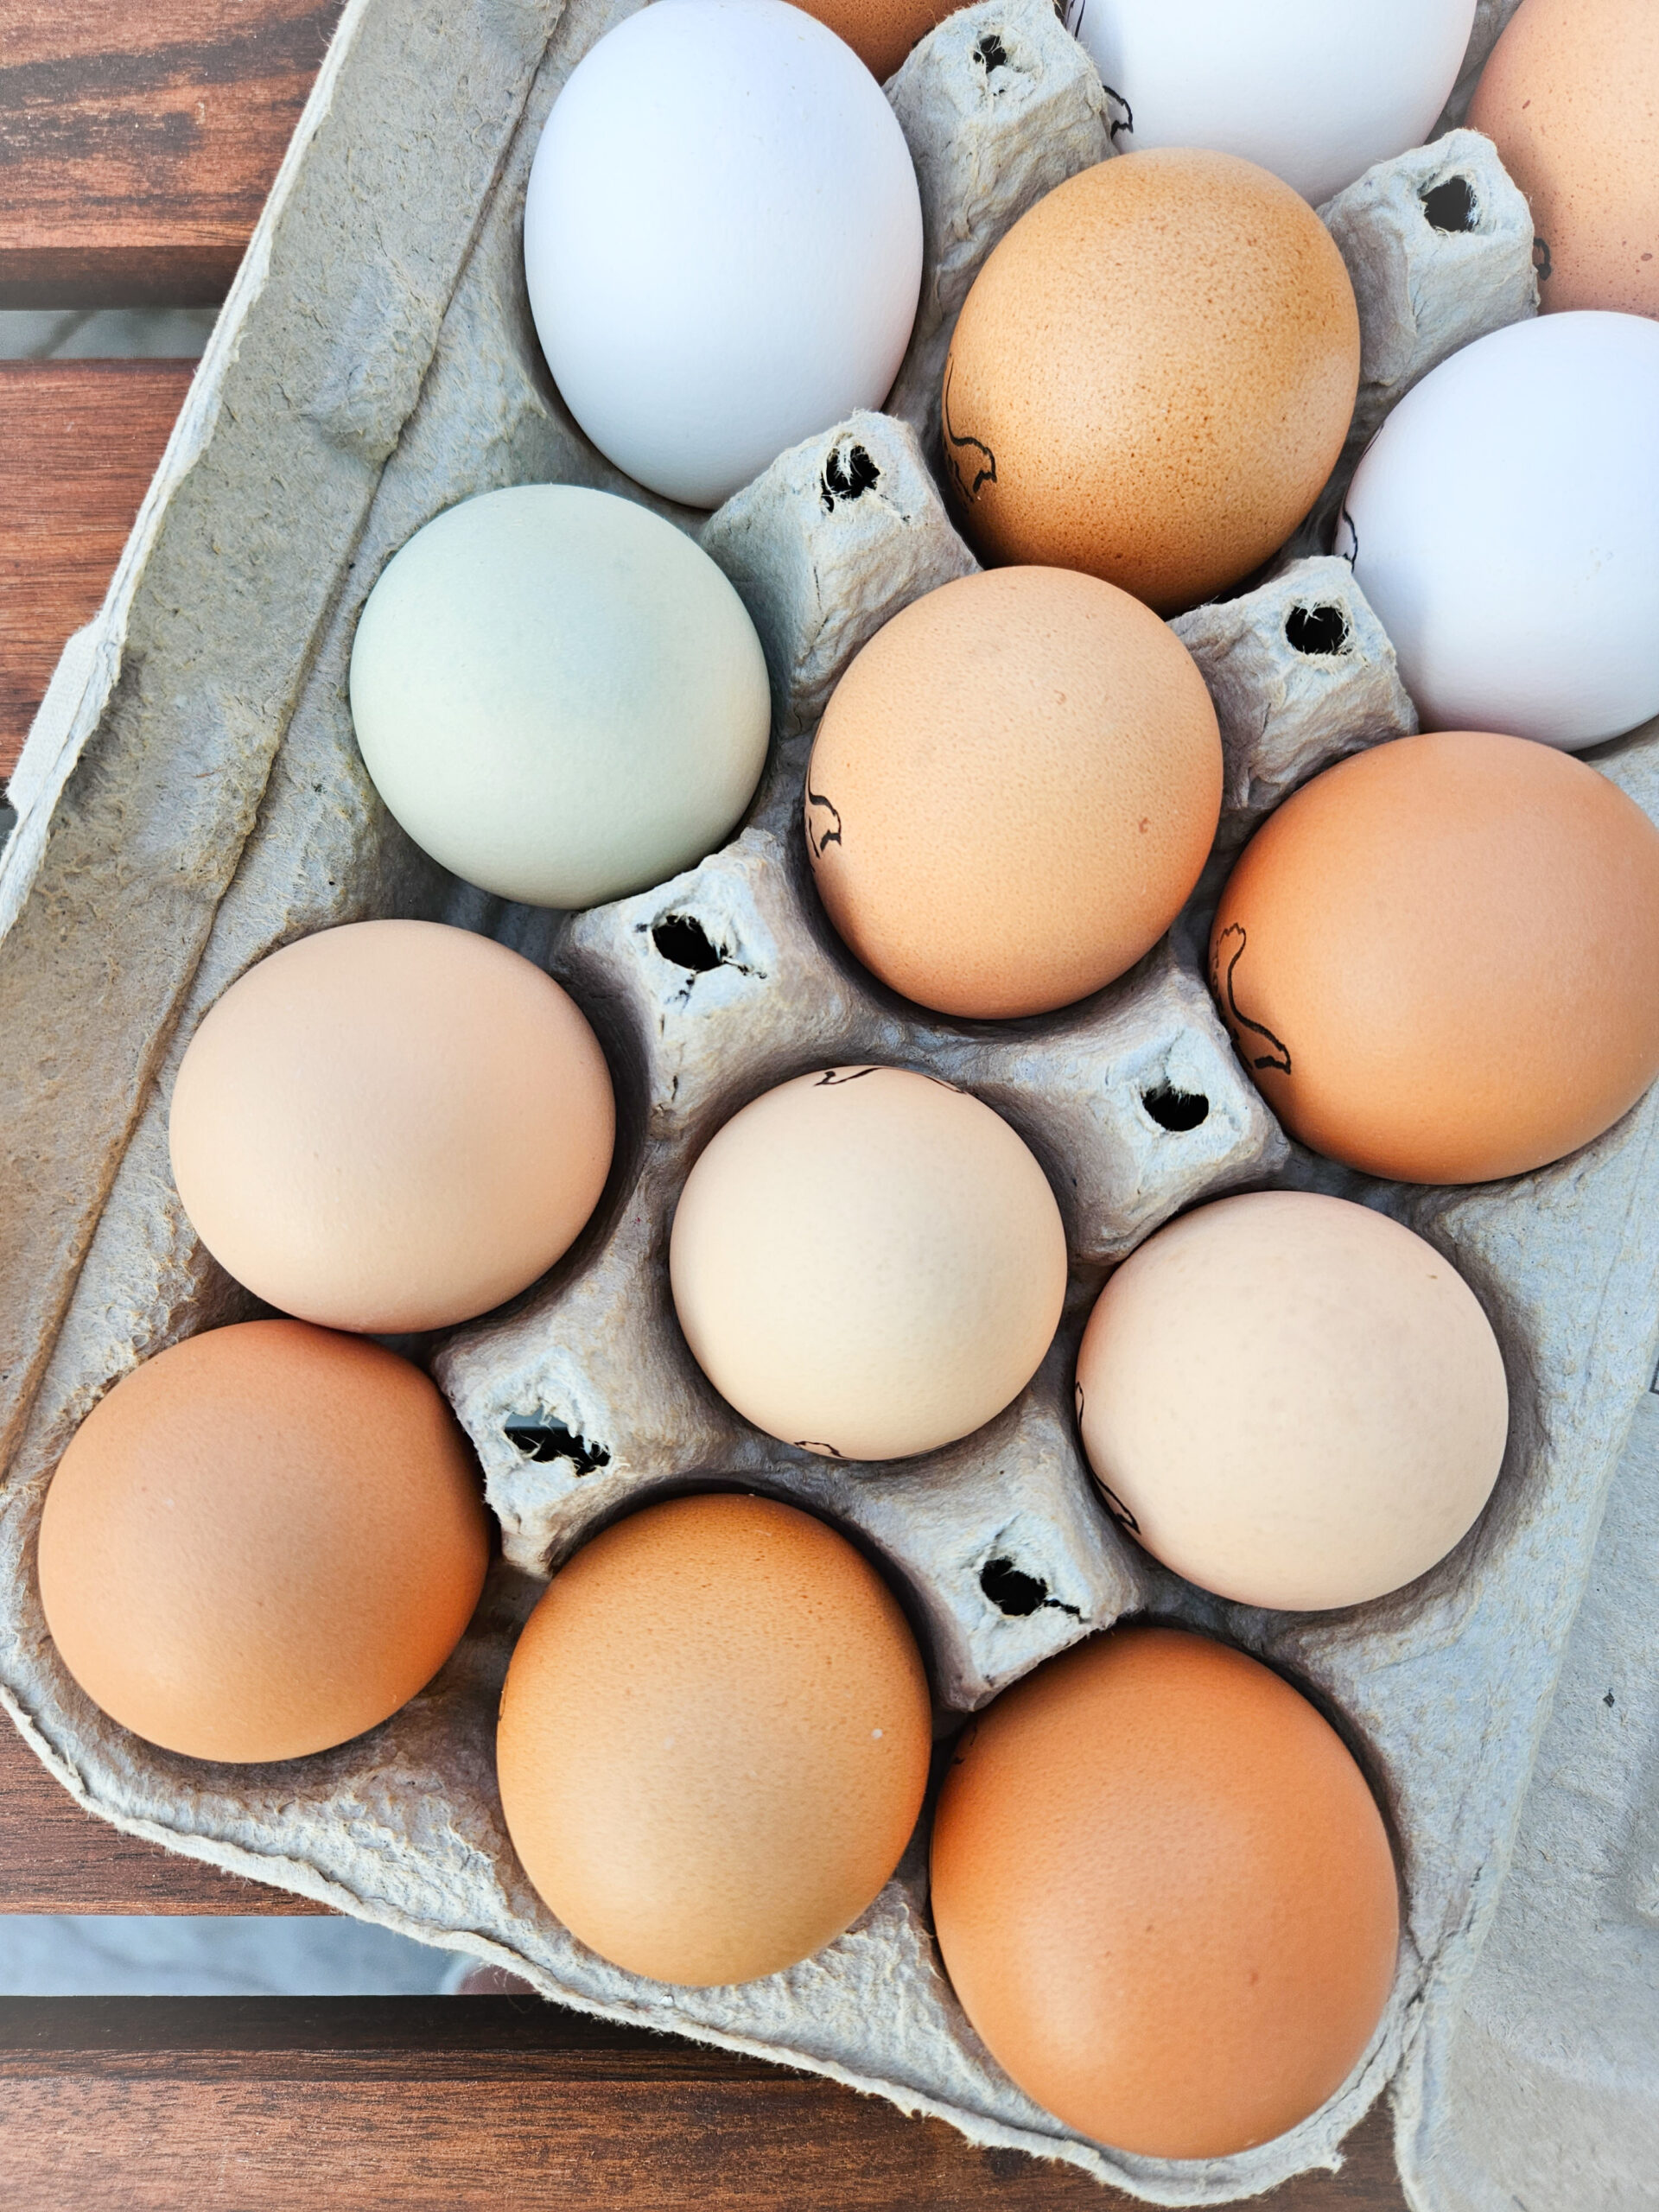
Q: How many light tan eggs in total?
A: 3